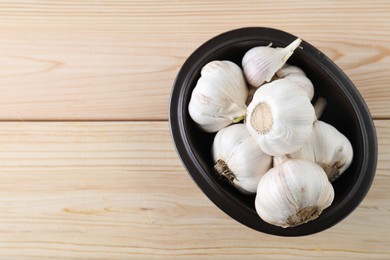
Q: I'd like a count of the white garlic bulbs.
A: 7